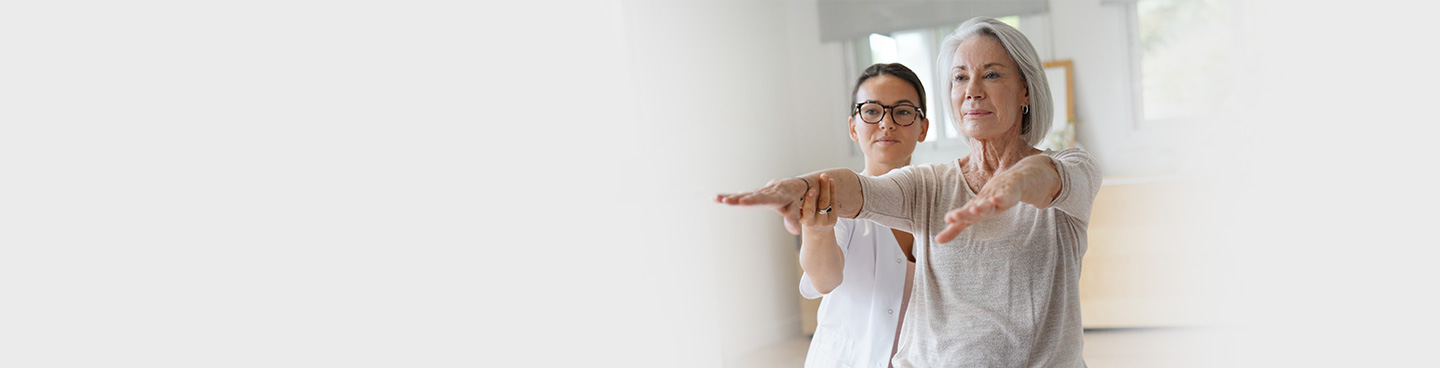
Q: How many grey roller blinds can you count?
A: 1